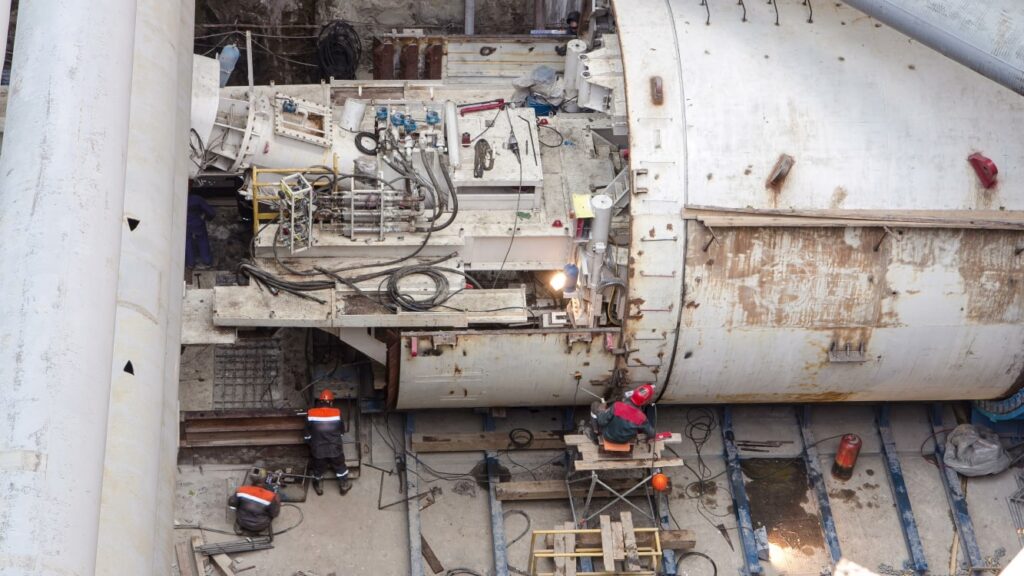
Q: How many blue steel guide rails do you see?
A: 8